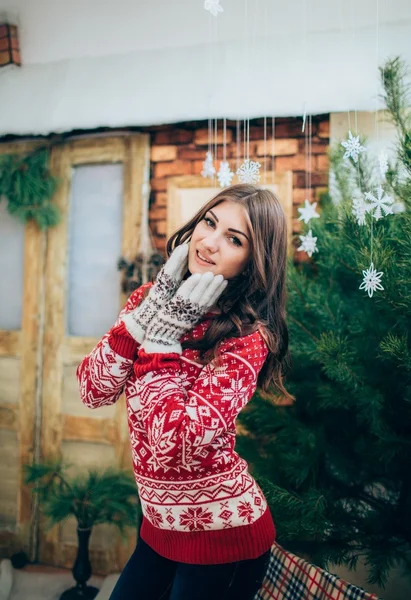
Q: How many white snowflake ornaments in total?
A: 11